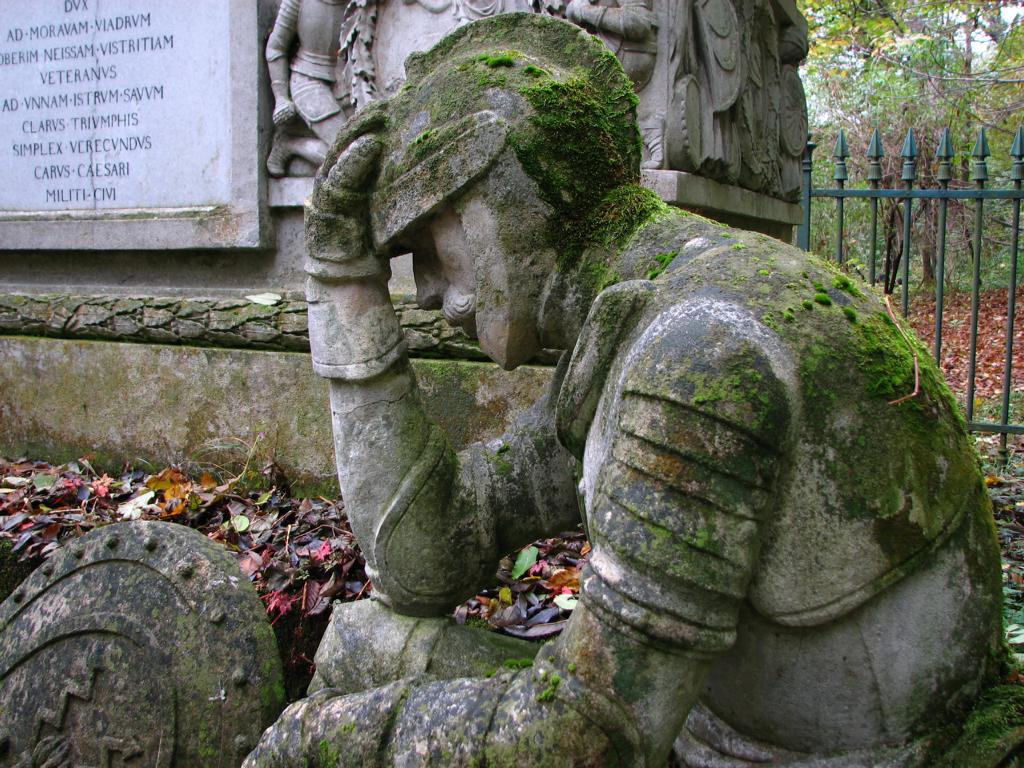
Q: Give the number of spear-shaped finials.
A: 6